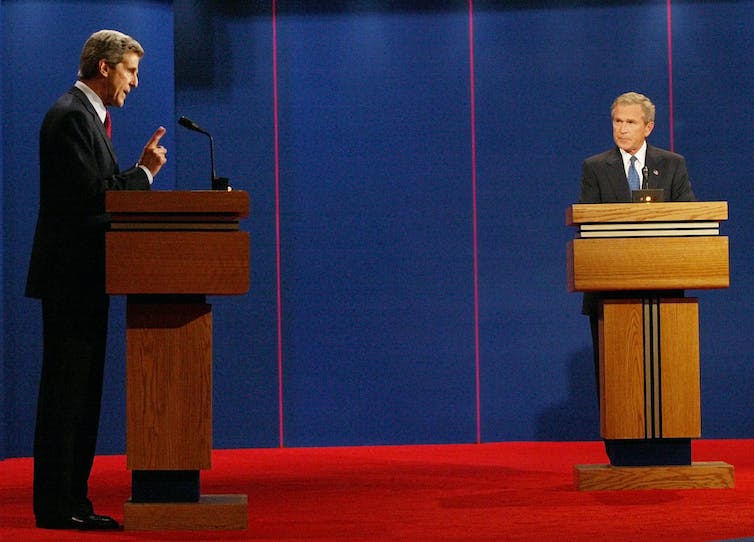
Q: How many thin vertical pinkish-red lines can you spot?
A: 3